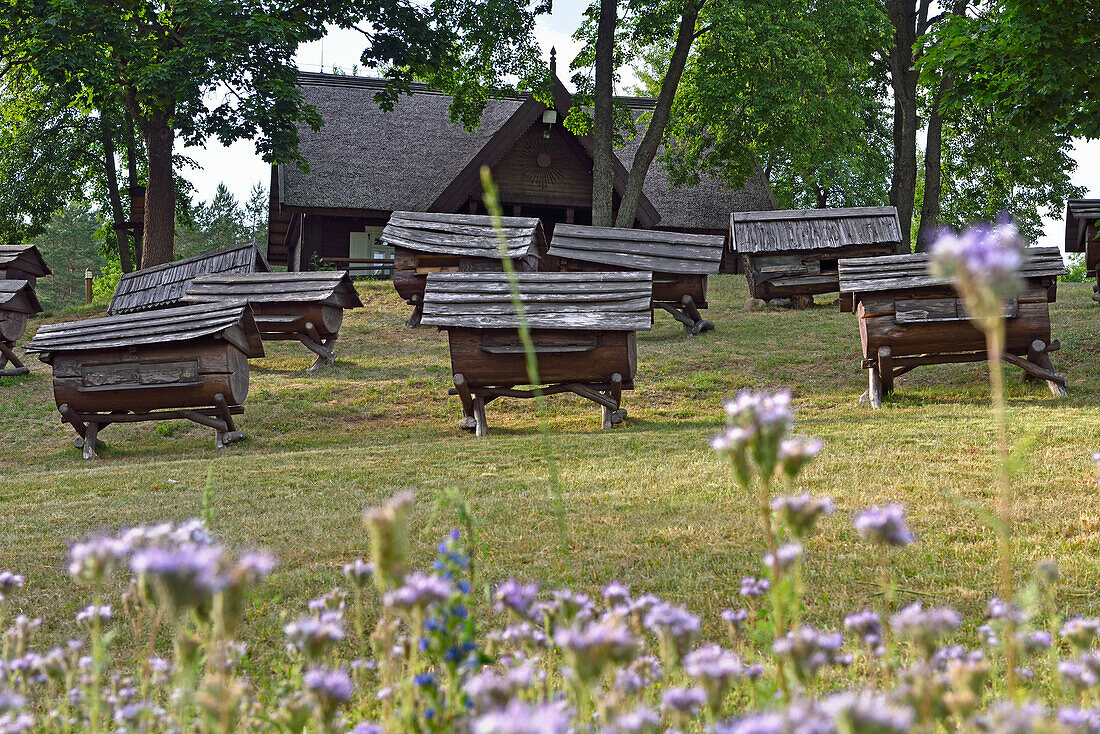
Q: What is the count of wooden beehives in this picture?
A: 11